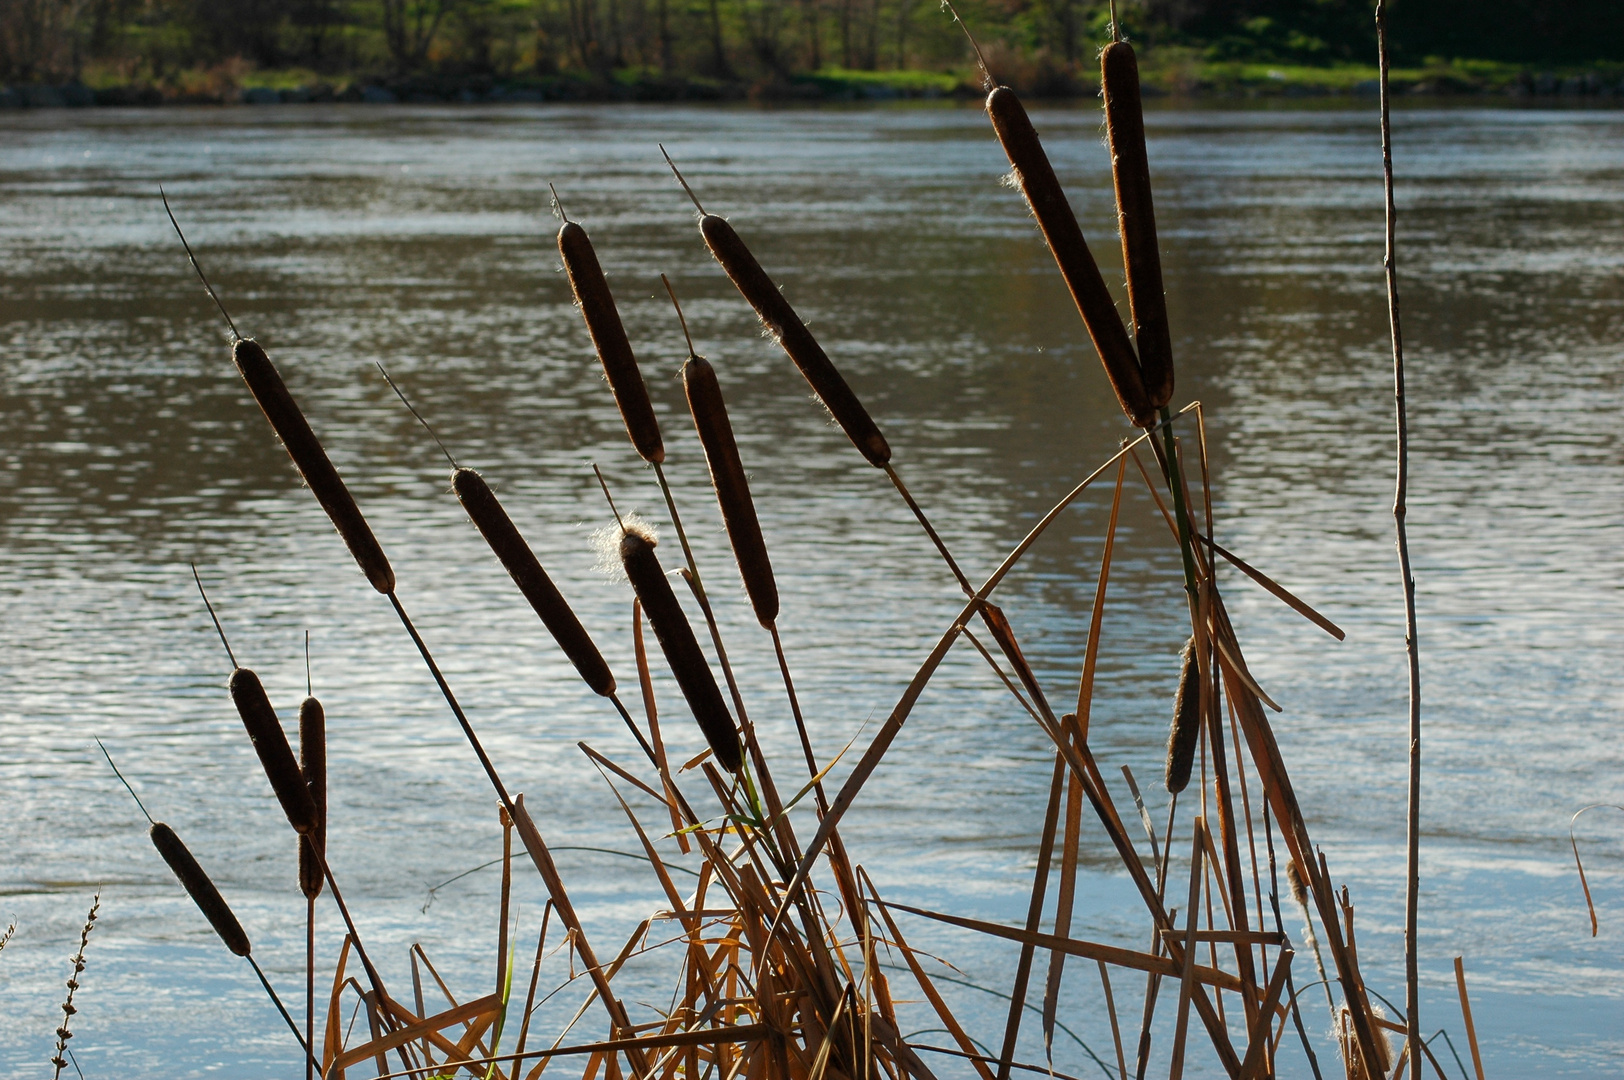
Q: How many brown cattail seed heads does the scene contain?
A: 12